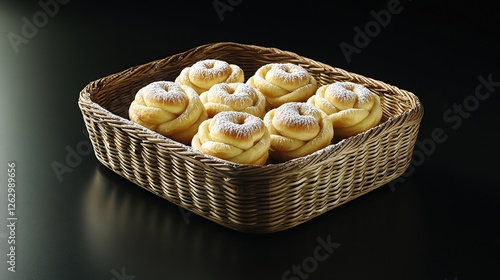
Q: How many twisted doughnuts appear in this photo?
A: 7